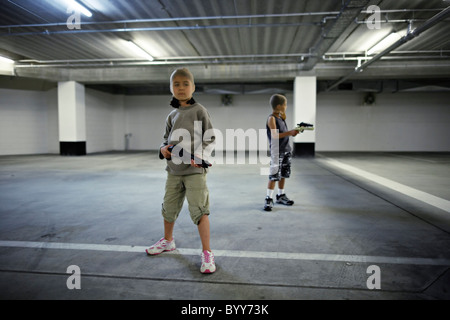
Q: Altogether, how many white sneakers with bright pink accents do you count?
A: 2